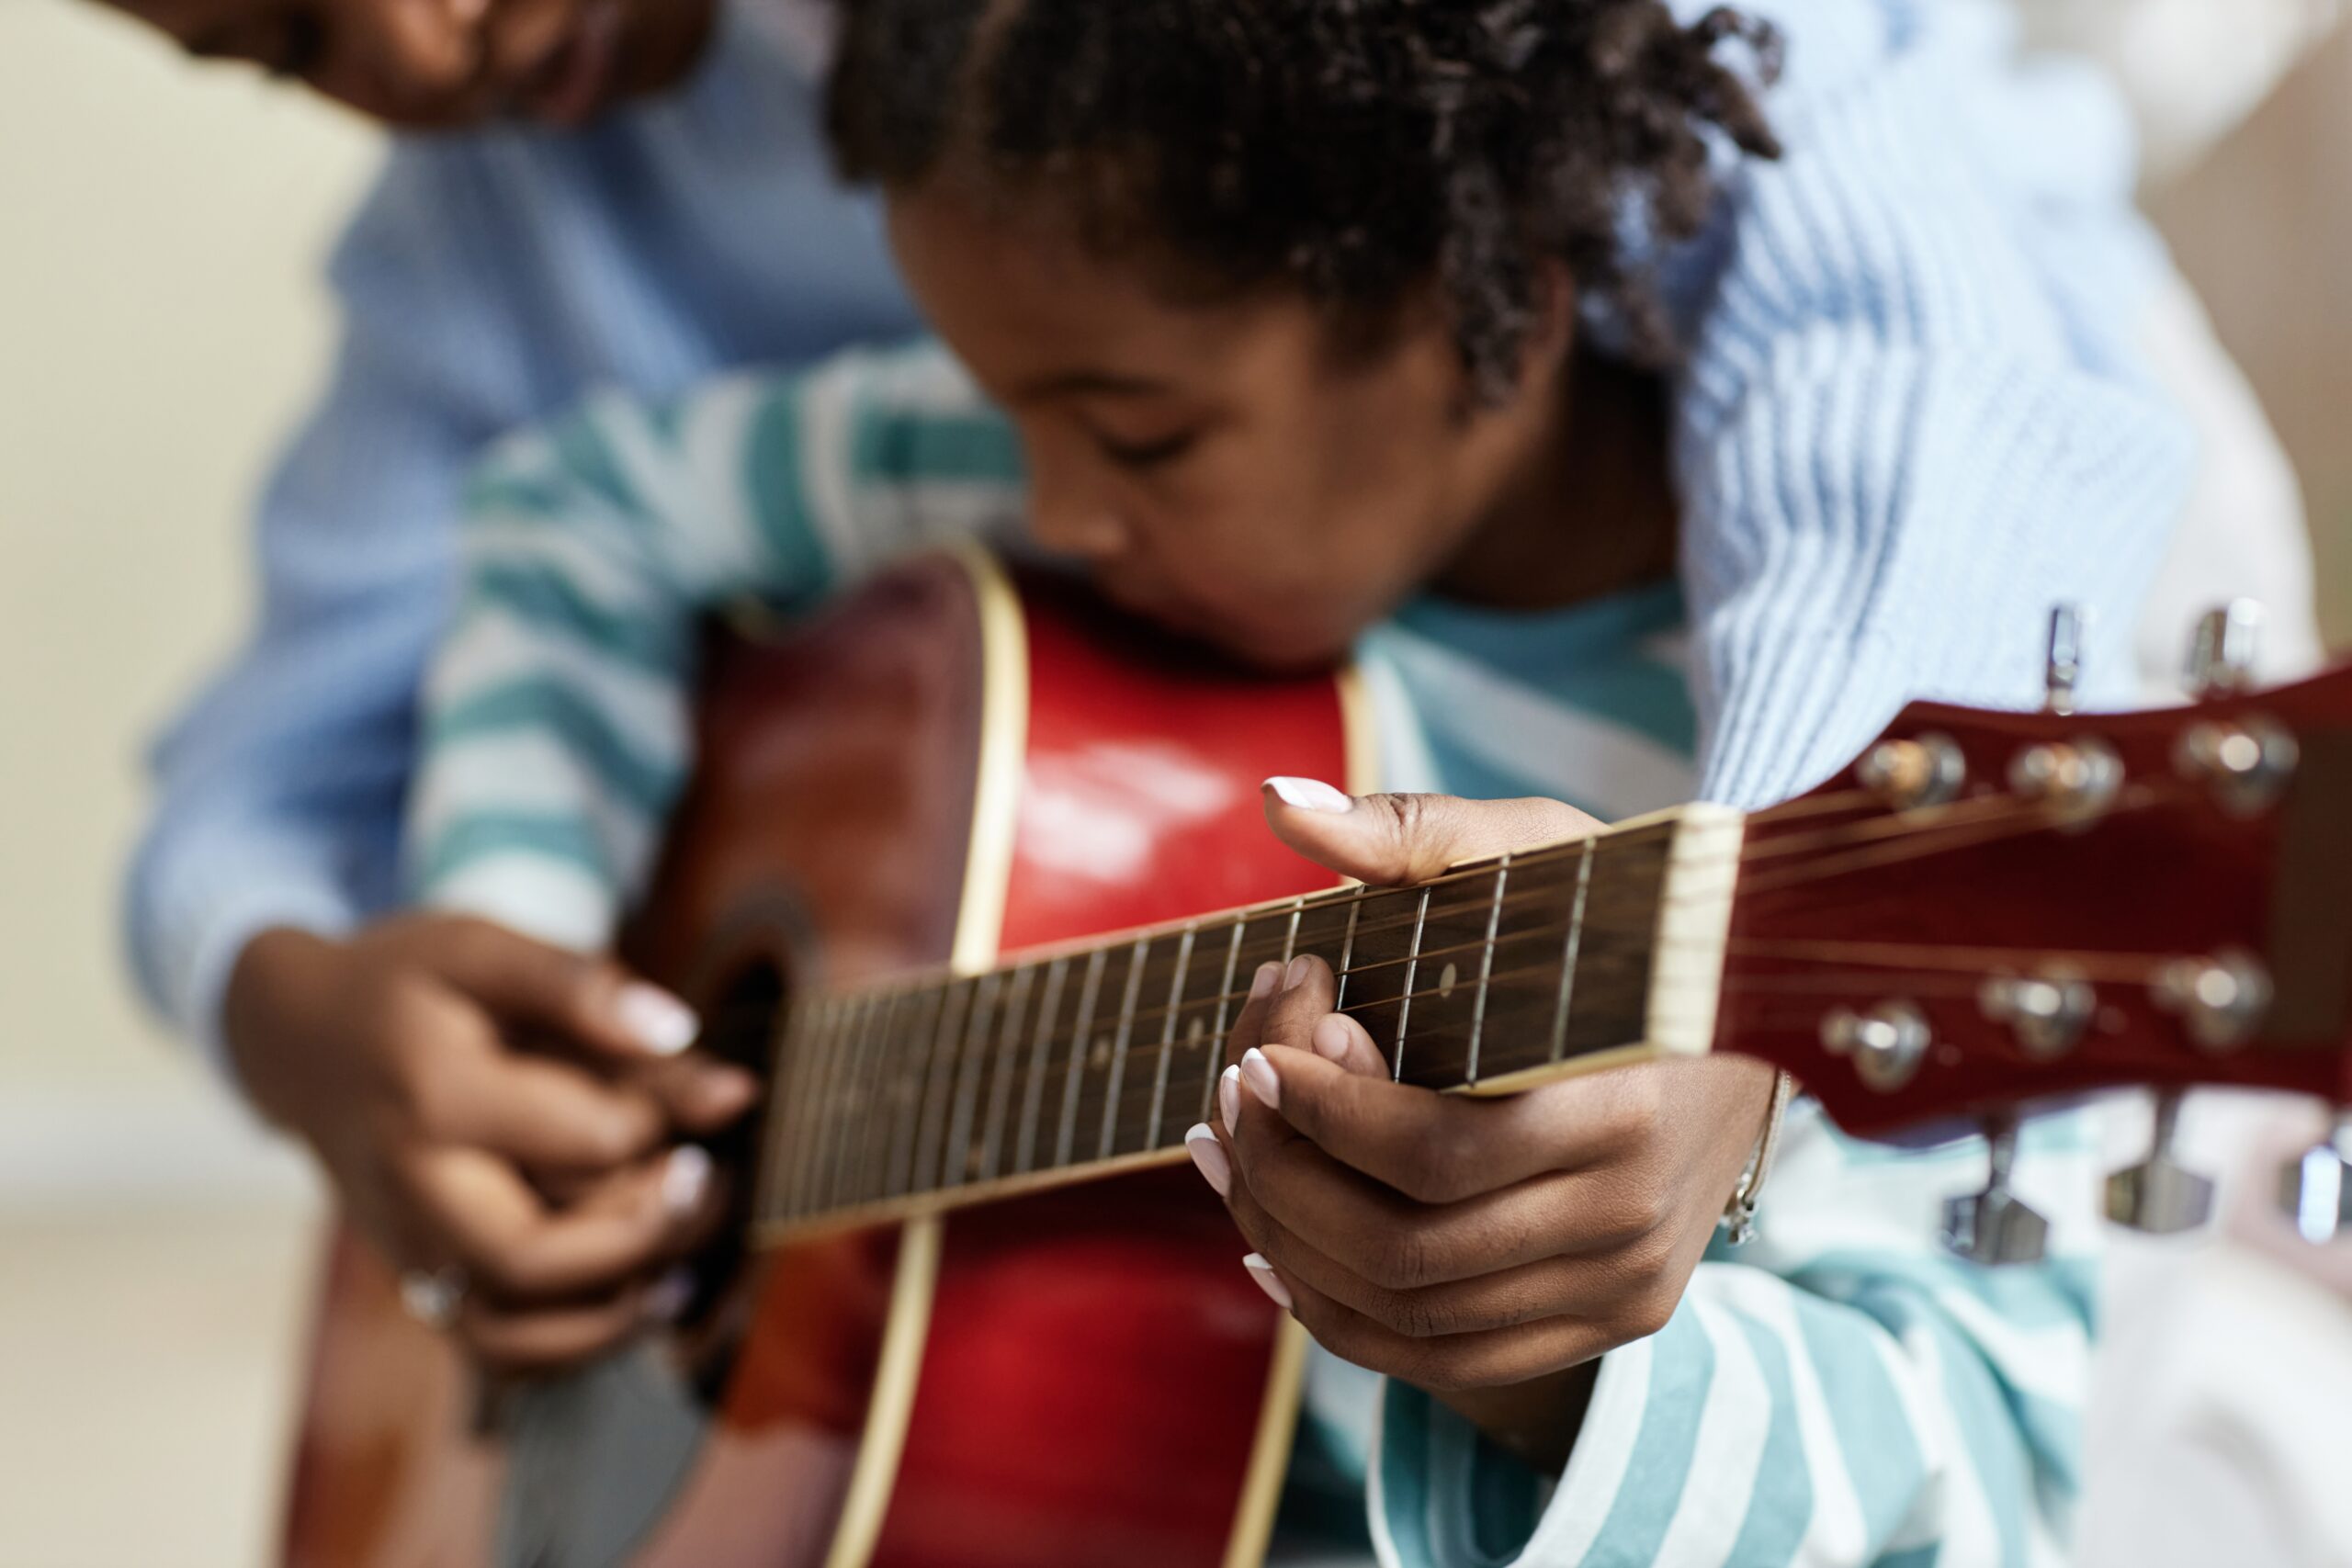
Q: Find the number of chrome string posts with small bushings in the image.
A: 6